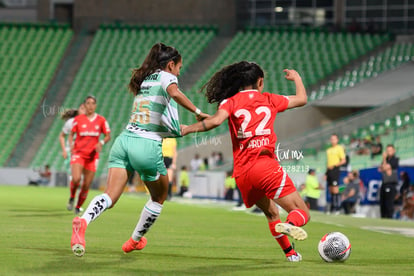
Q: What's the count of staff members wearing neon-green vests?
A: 3